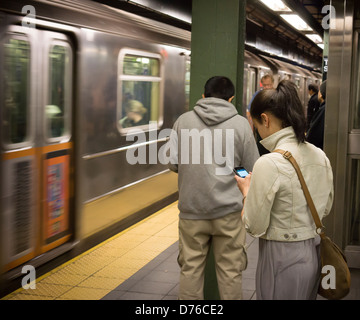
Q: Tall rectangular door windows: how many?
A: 2